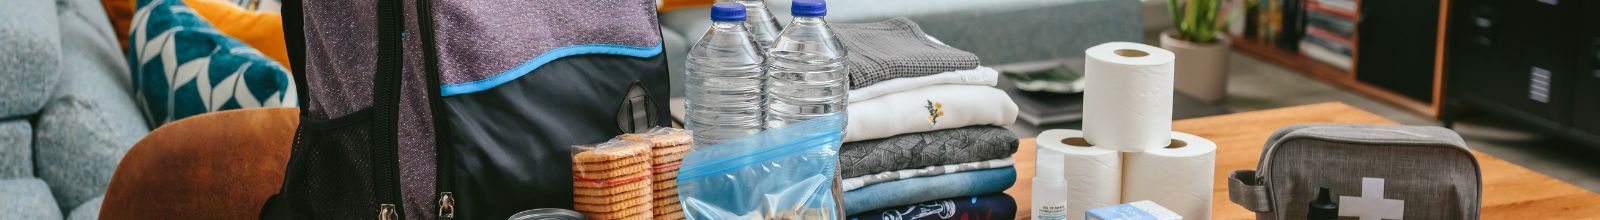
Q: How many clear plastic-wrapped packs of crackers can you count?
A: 2